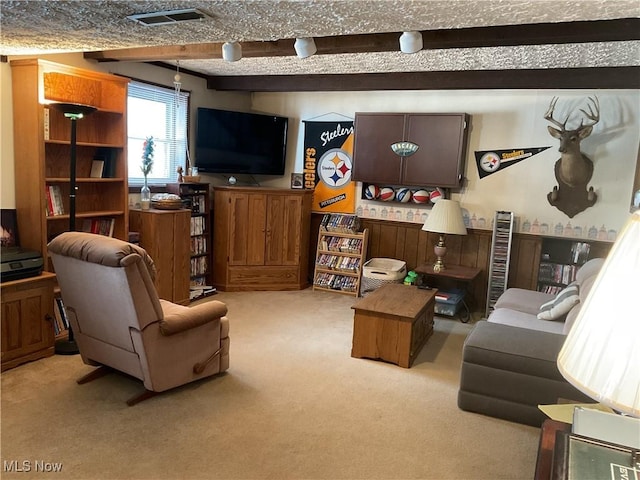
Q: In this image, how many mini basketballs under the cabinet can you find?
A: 5